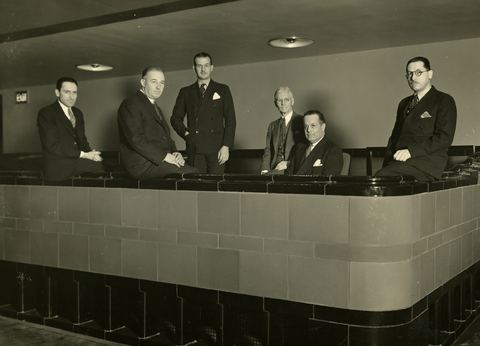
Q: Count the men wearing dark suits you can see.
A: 5